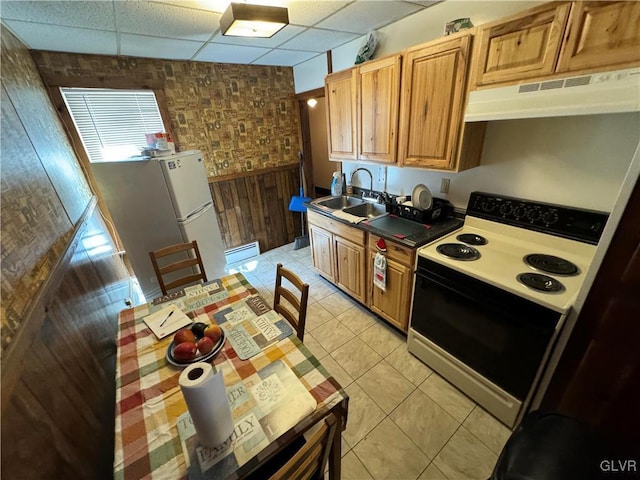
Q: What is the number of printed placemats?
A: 3